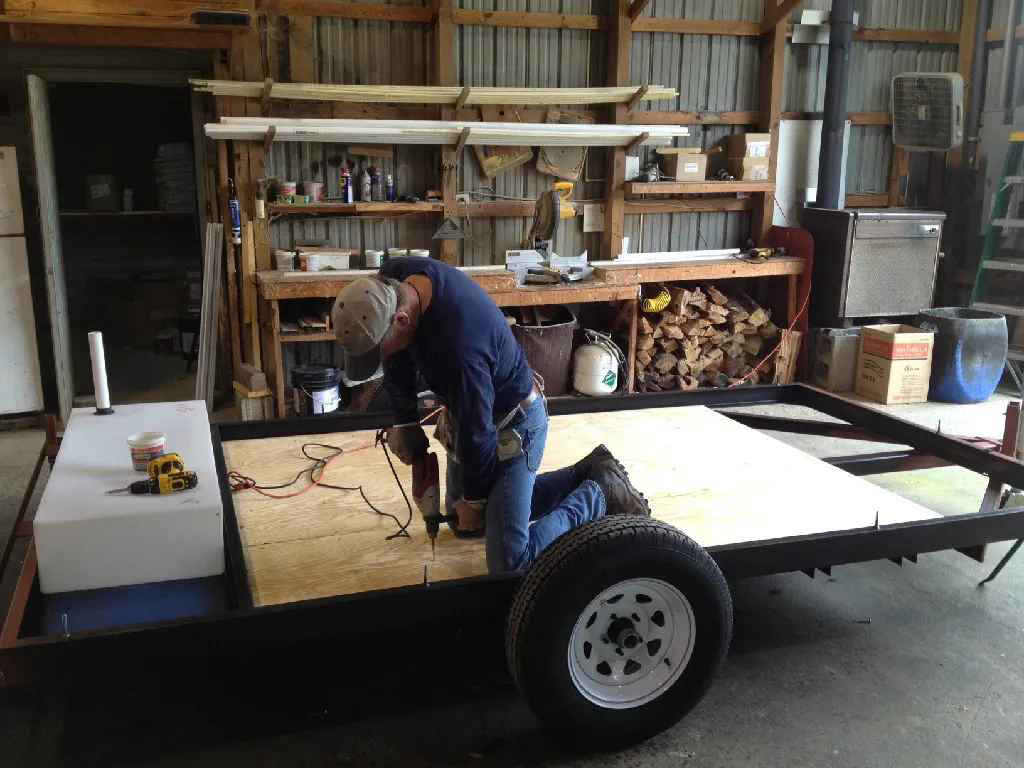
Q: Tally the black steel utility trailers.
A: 1